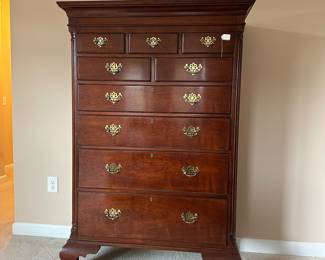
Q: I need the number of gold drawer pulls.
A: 13